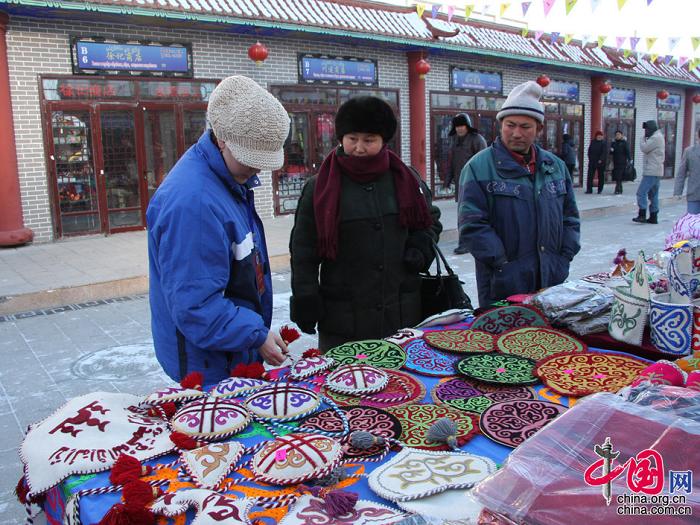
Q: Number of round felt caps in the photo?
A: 4